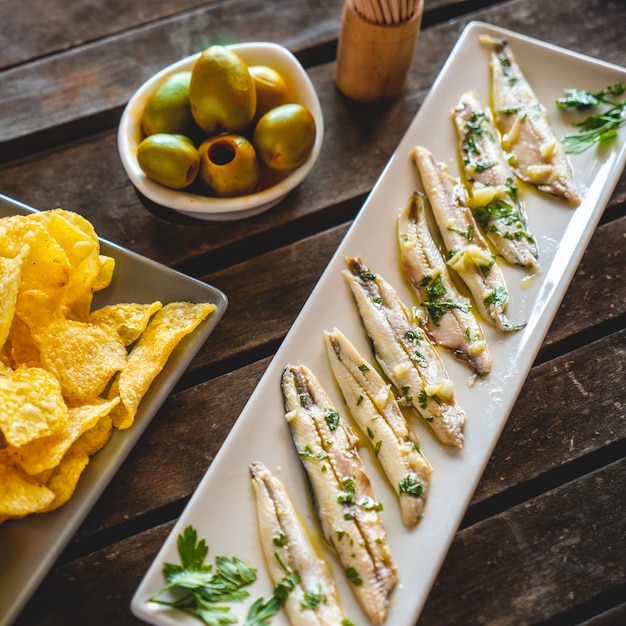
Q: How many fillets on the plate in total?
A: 8